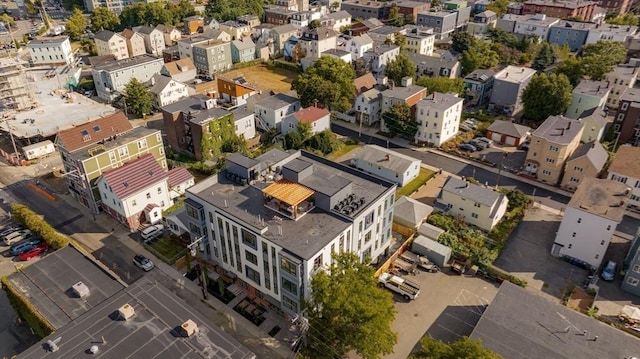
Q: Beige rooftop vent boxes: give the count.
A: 3